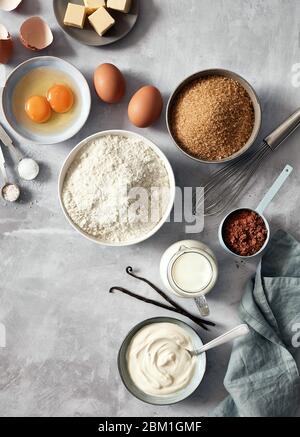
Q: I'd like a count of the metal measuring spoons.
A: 2